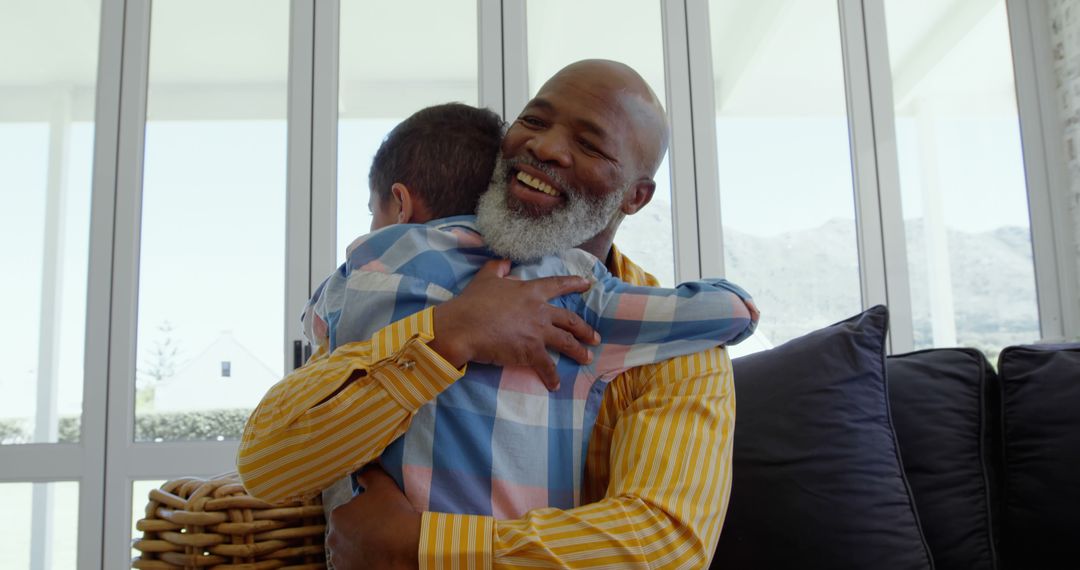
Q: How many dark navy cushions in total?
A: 3